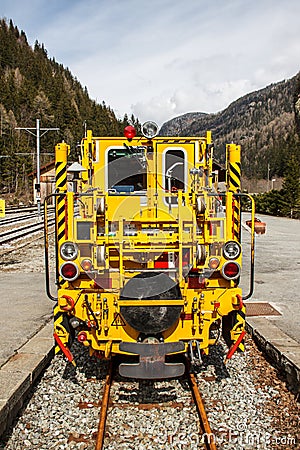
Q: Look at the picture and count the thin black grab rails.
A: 2